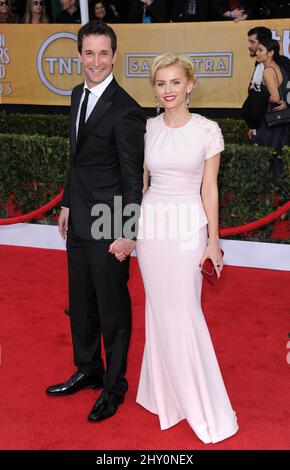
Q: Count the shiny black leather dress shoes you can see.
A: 2